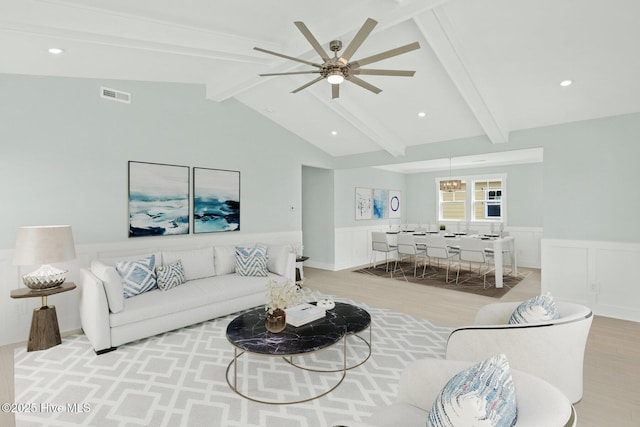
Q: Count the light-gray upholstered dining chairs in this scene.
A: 8